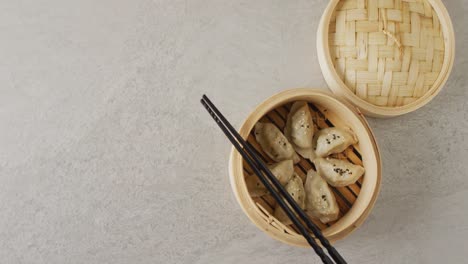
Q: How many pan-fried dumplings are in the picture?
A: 7